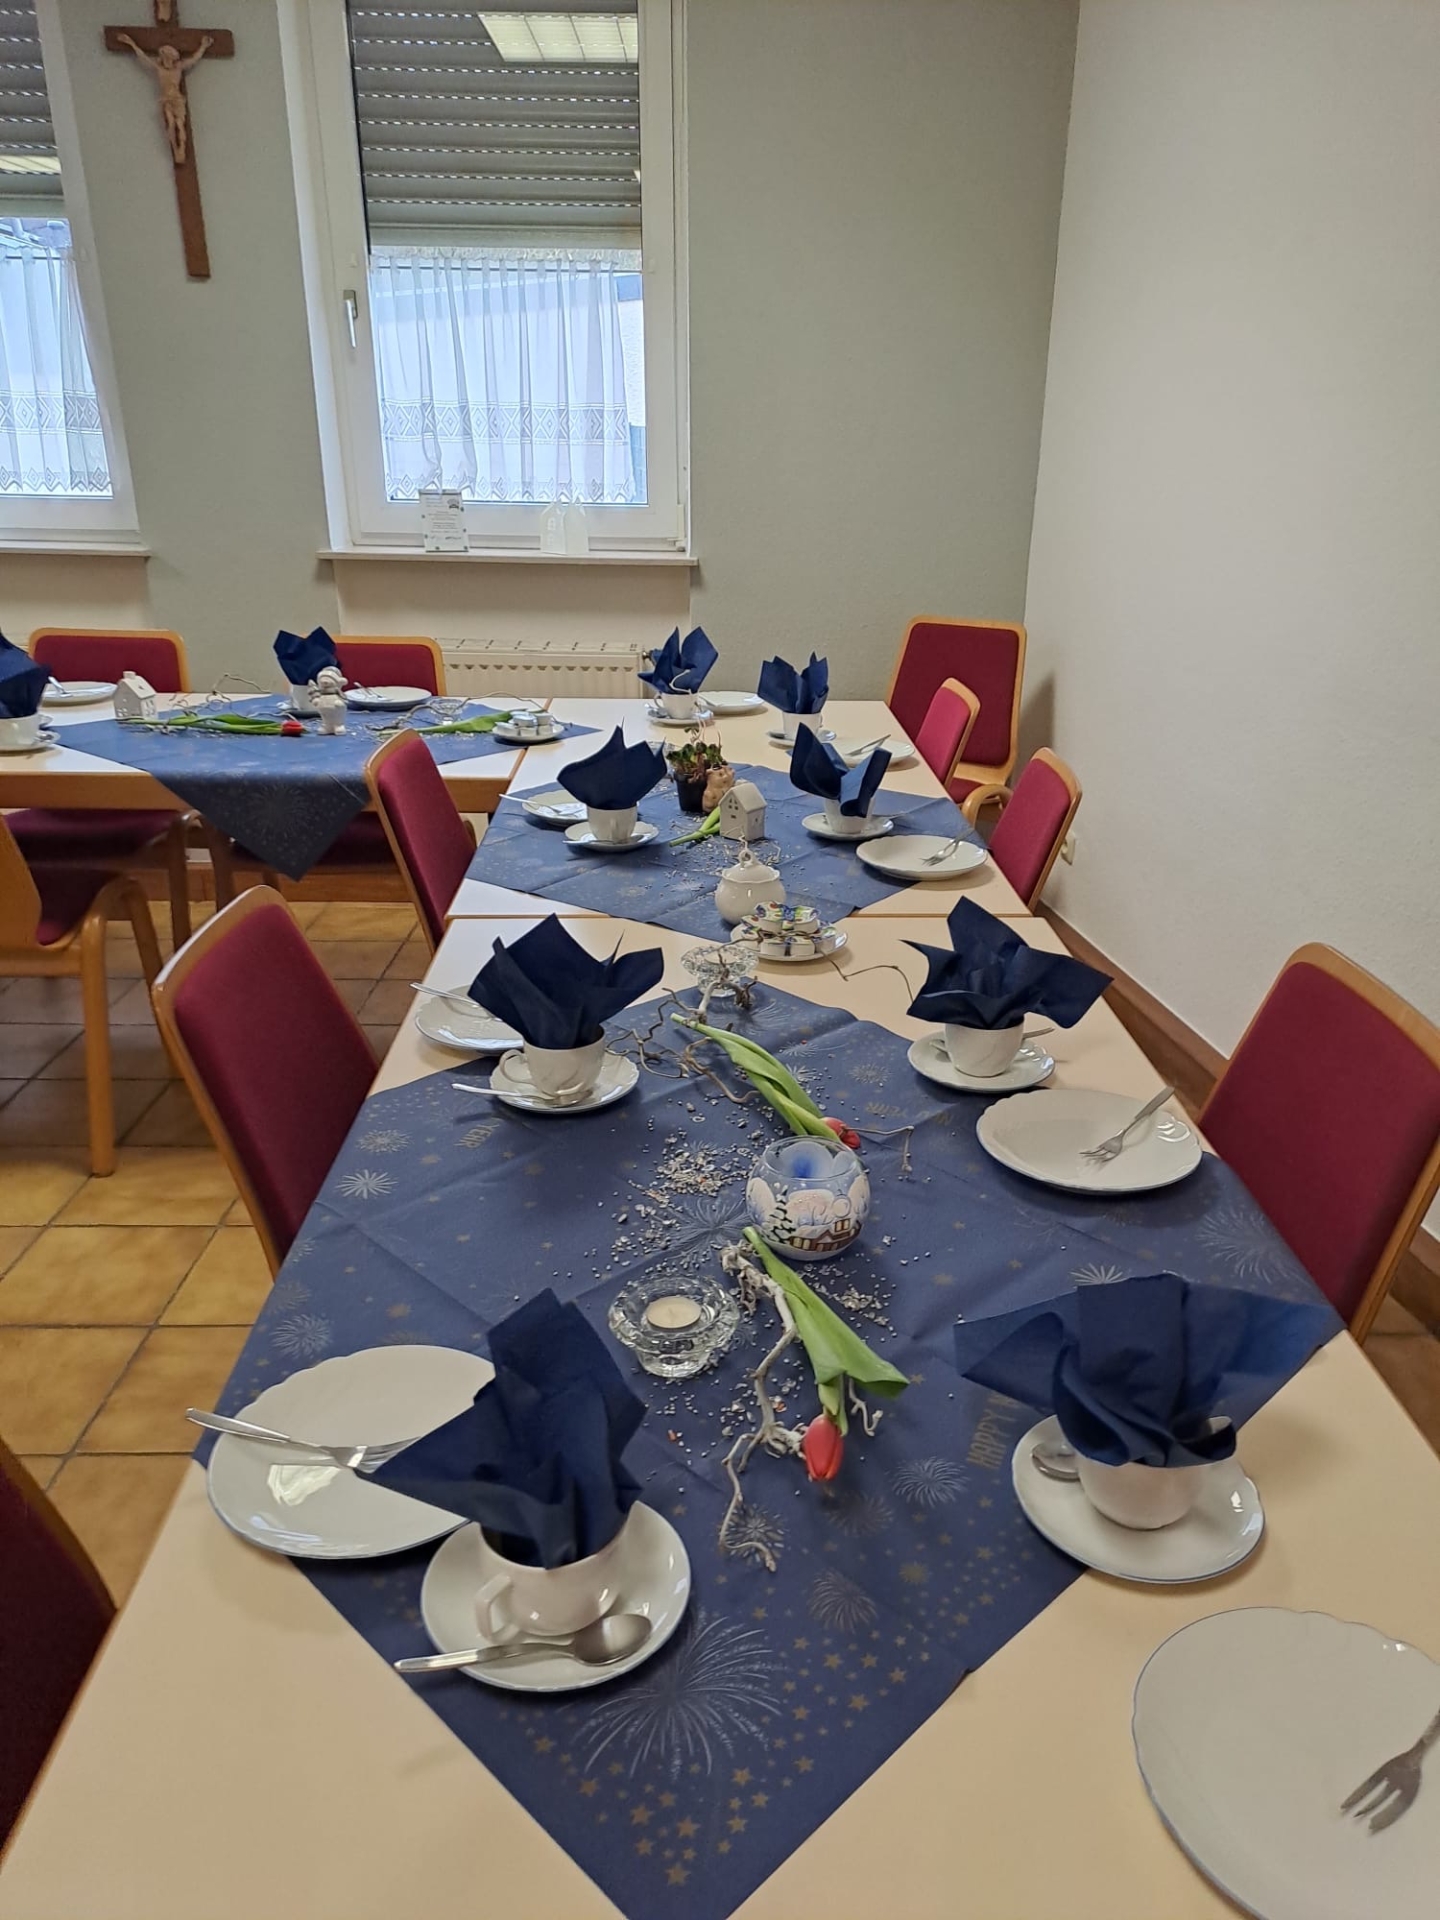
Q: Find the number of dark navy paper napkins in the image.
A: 10